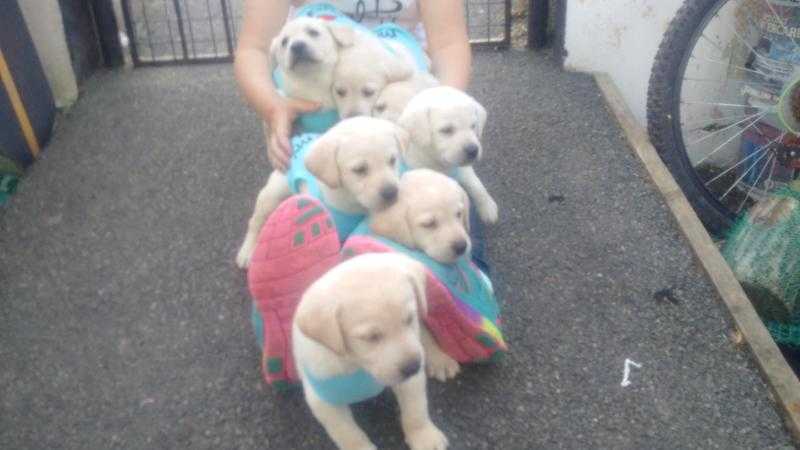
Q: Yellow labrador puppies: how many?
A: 7